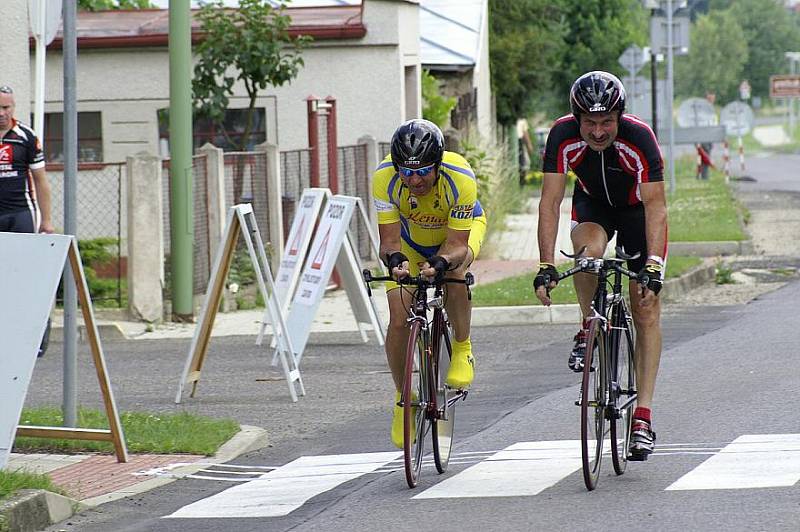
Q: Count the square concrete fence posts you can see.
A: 4